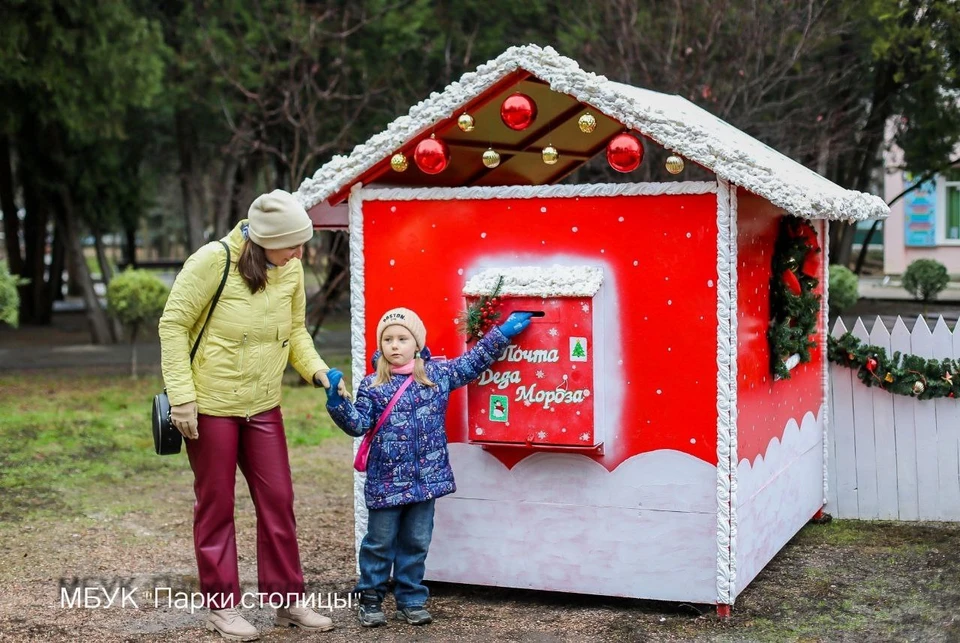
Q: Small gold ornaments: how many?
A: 6